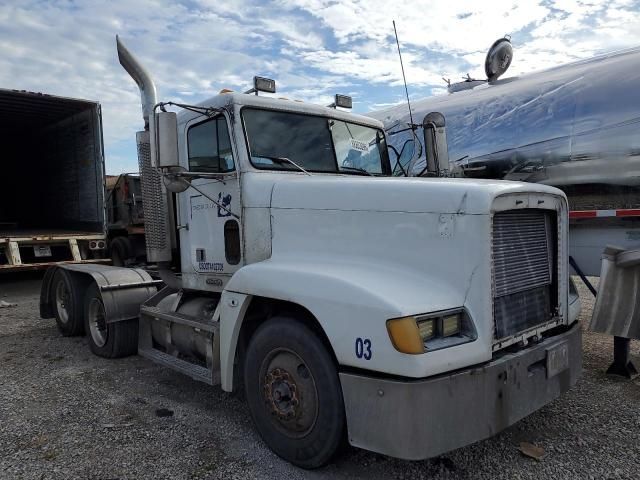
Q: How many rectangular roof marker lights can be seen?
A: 2